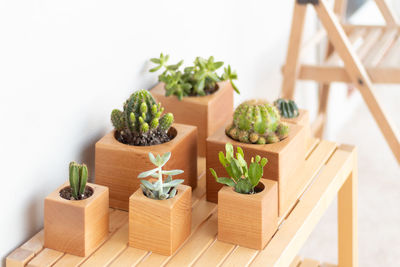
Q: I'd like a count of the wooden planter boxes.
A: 7